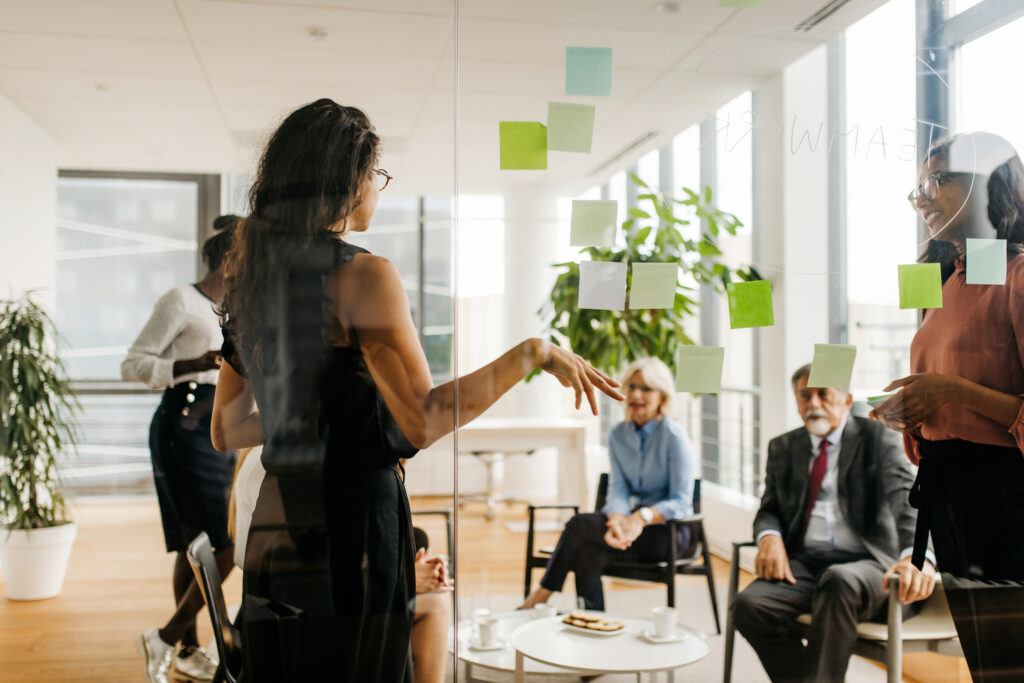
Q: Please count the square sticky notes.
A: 12